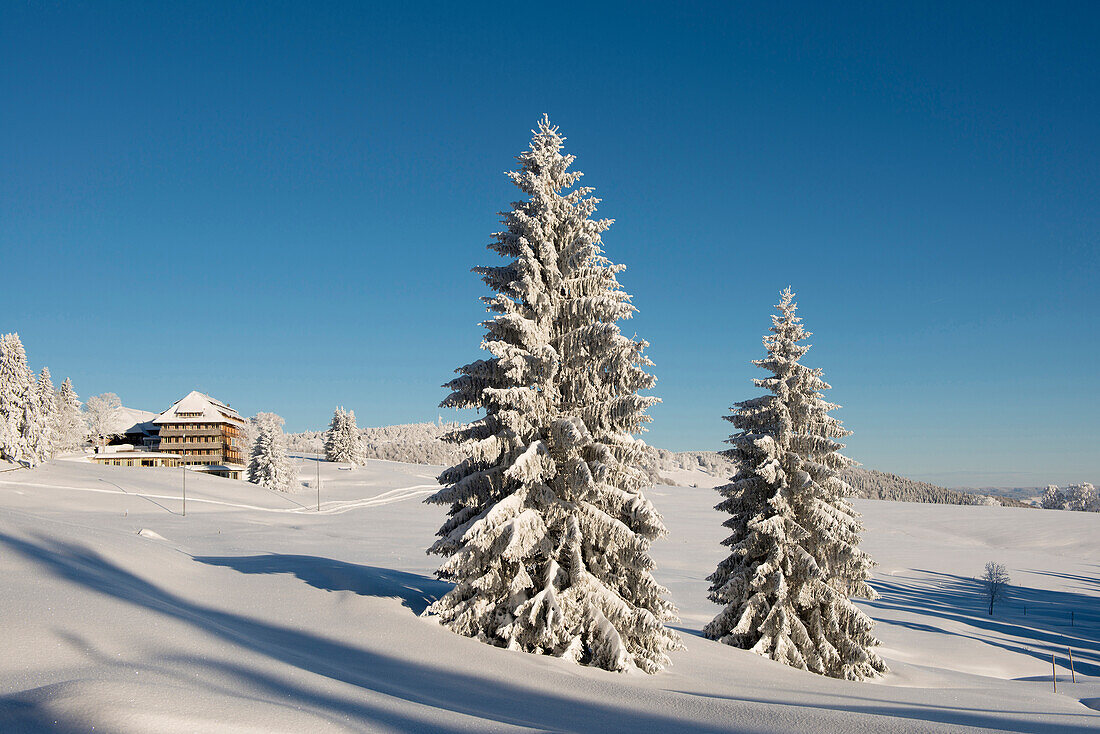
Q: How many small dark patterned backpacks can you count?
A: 0